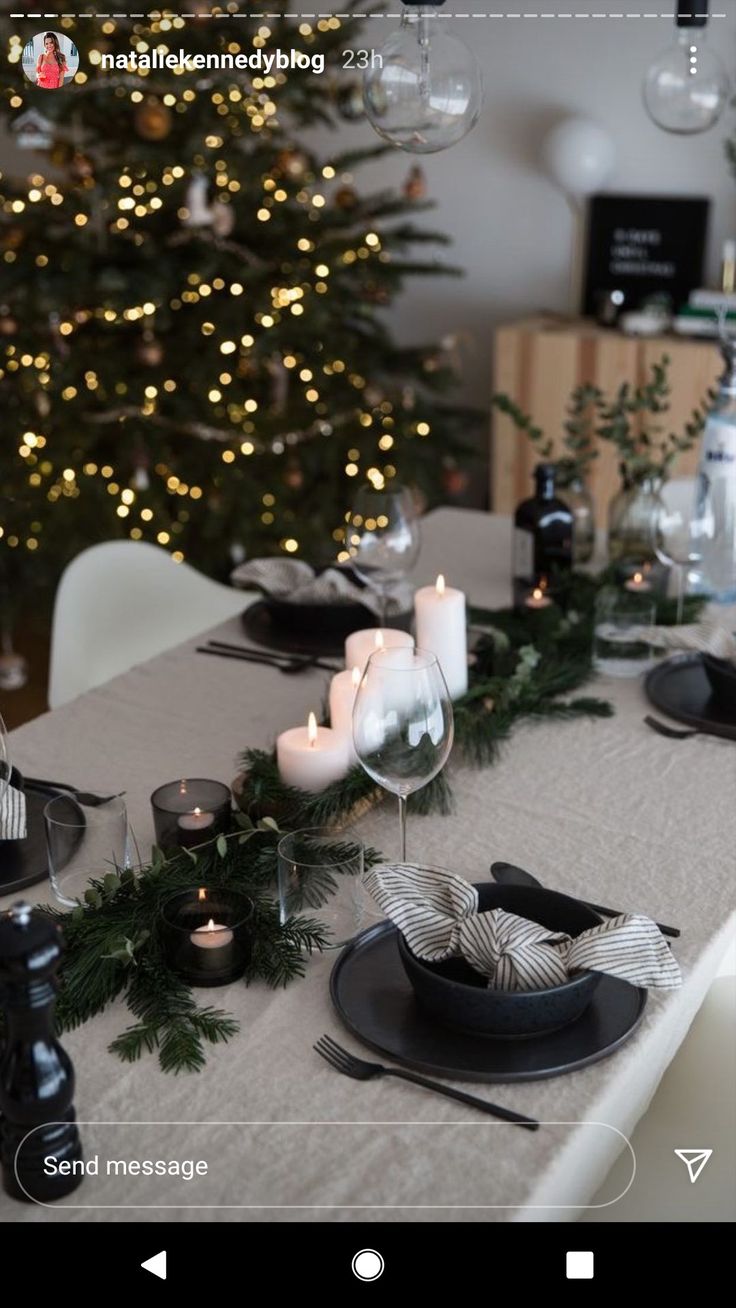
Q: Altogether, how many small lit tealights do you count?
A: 4